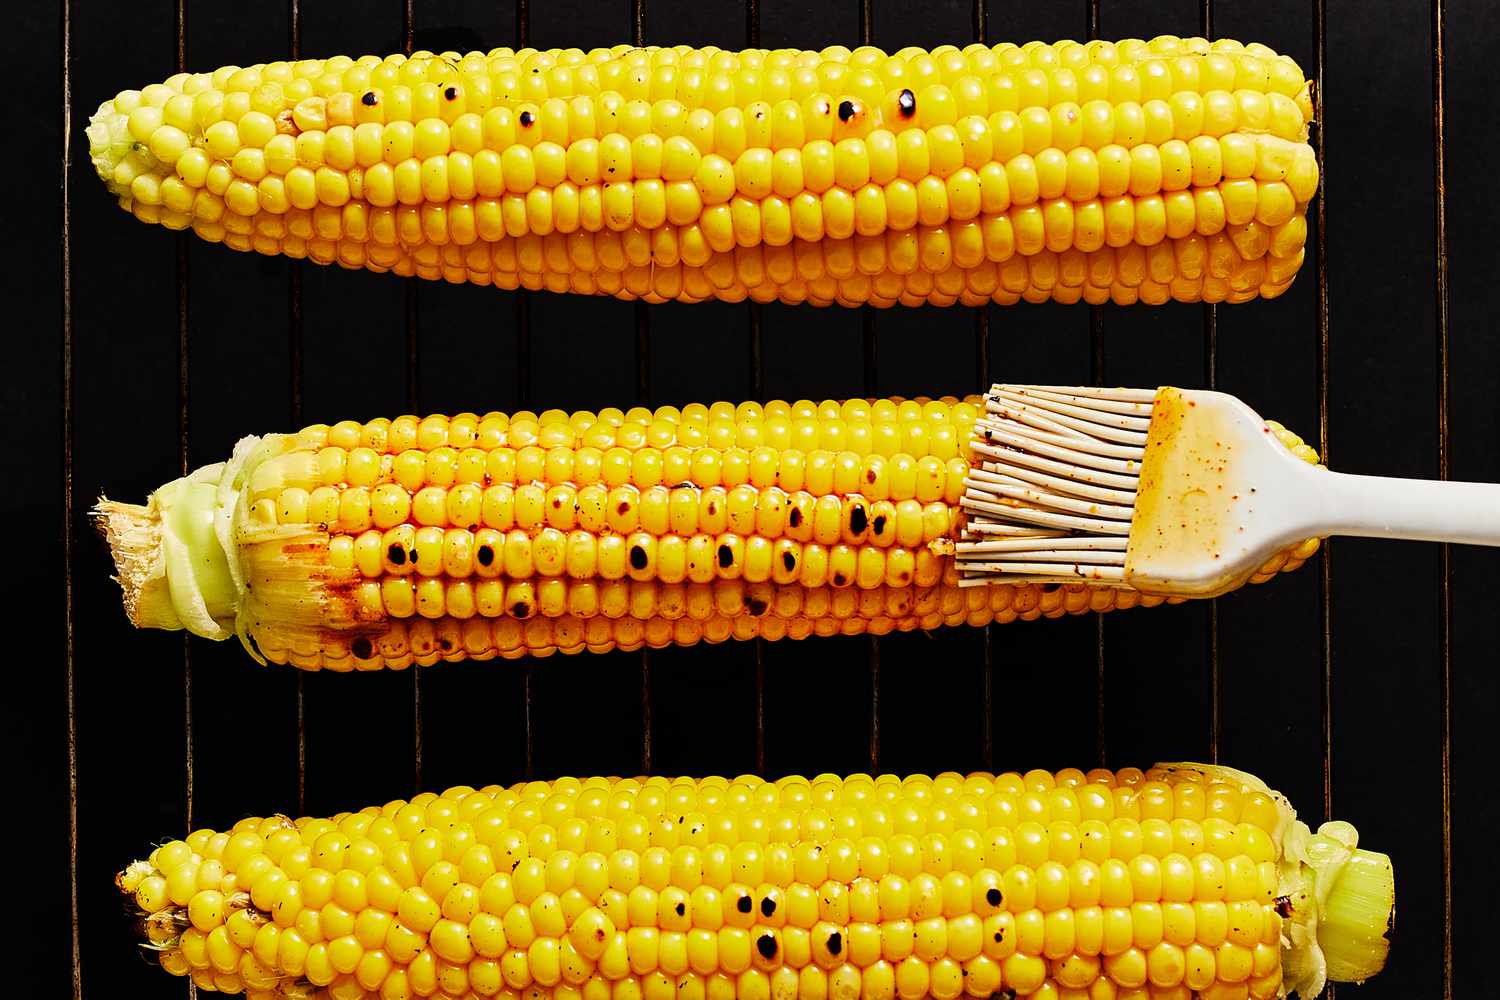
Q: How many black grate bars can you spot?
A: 13